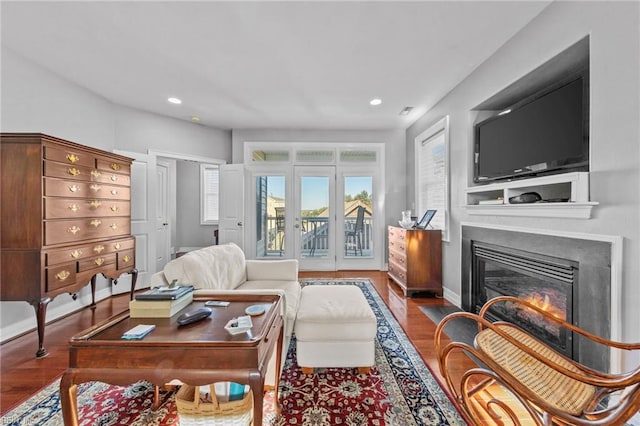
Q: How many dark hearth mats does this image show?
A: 1